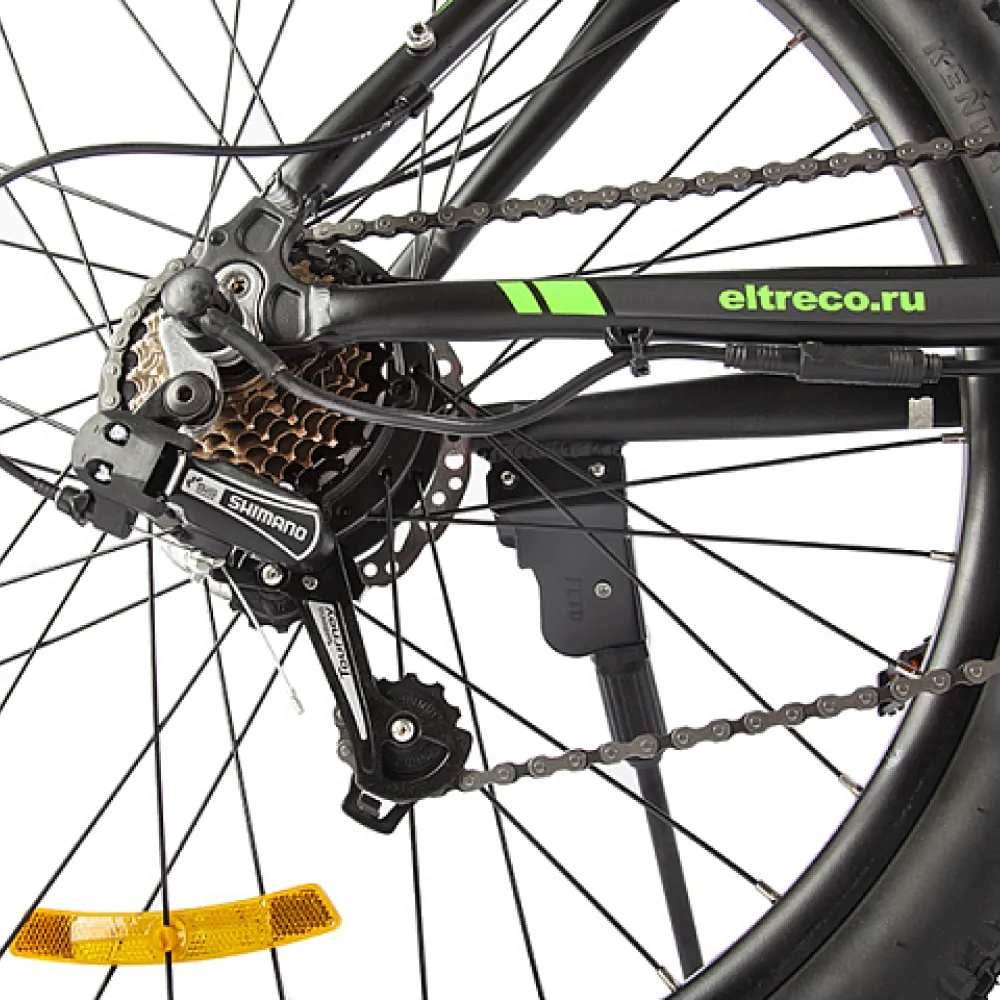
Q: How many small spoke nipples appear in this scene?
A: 9